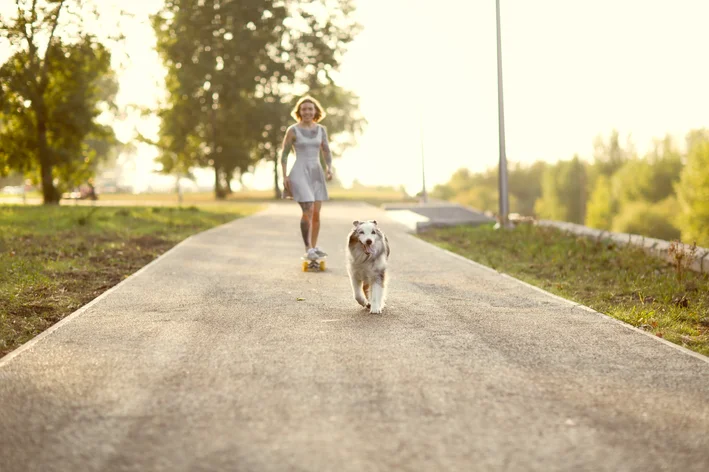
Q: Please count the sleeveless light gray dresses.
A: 1